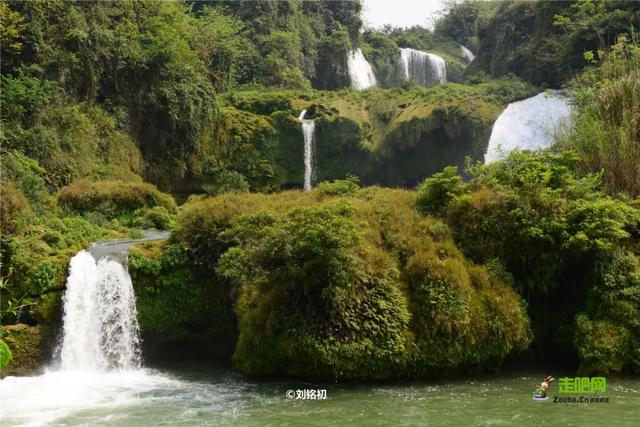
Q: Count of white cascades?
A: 6